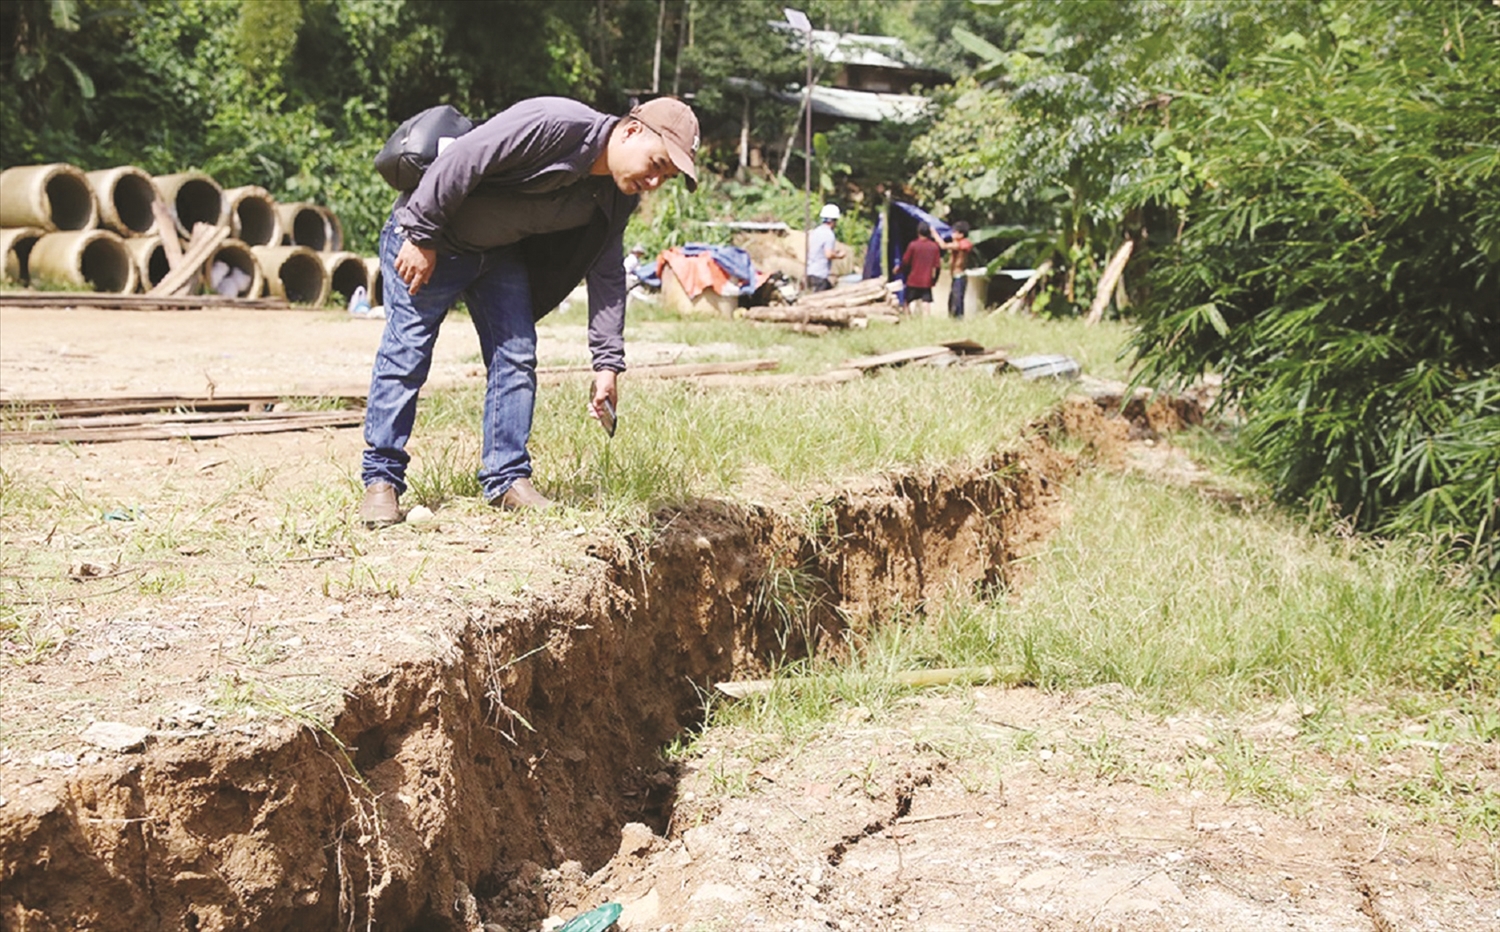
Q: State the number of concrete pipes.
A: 13